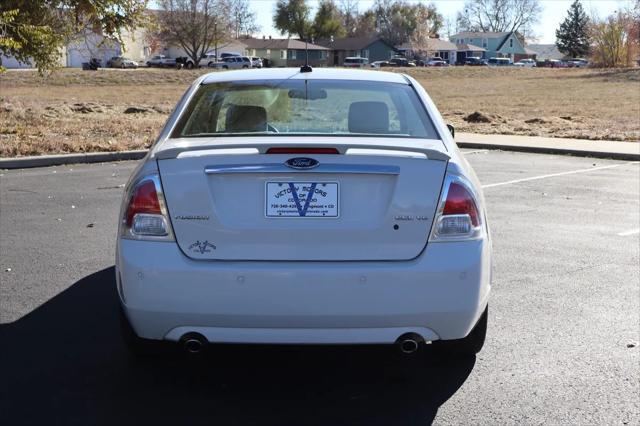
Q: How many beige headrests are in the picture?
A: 2